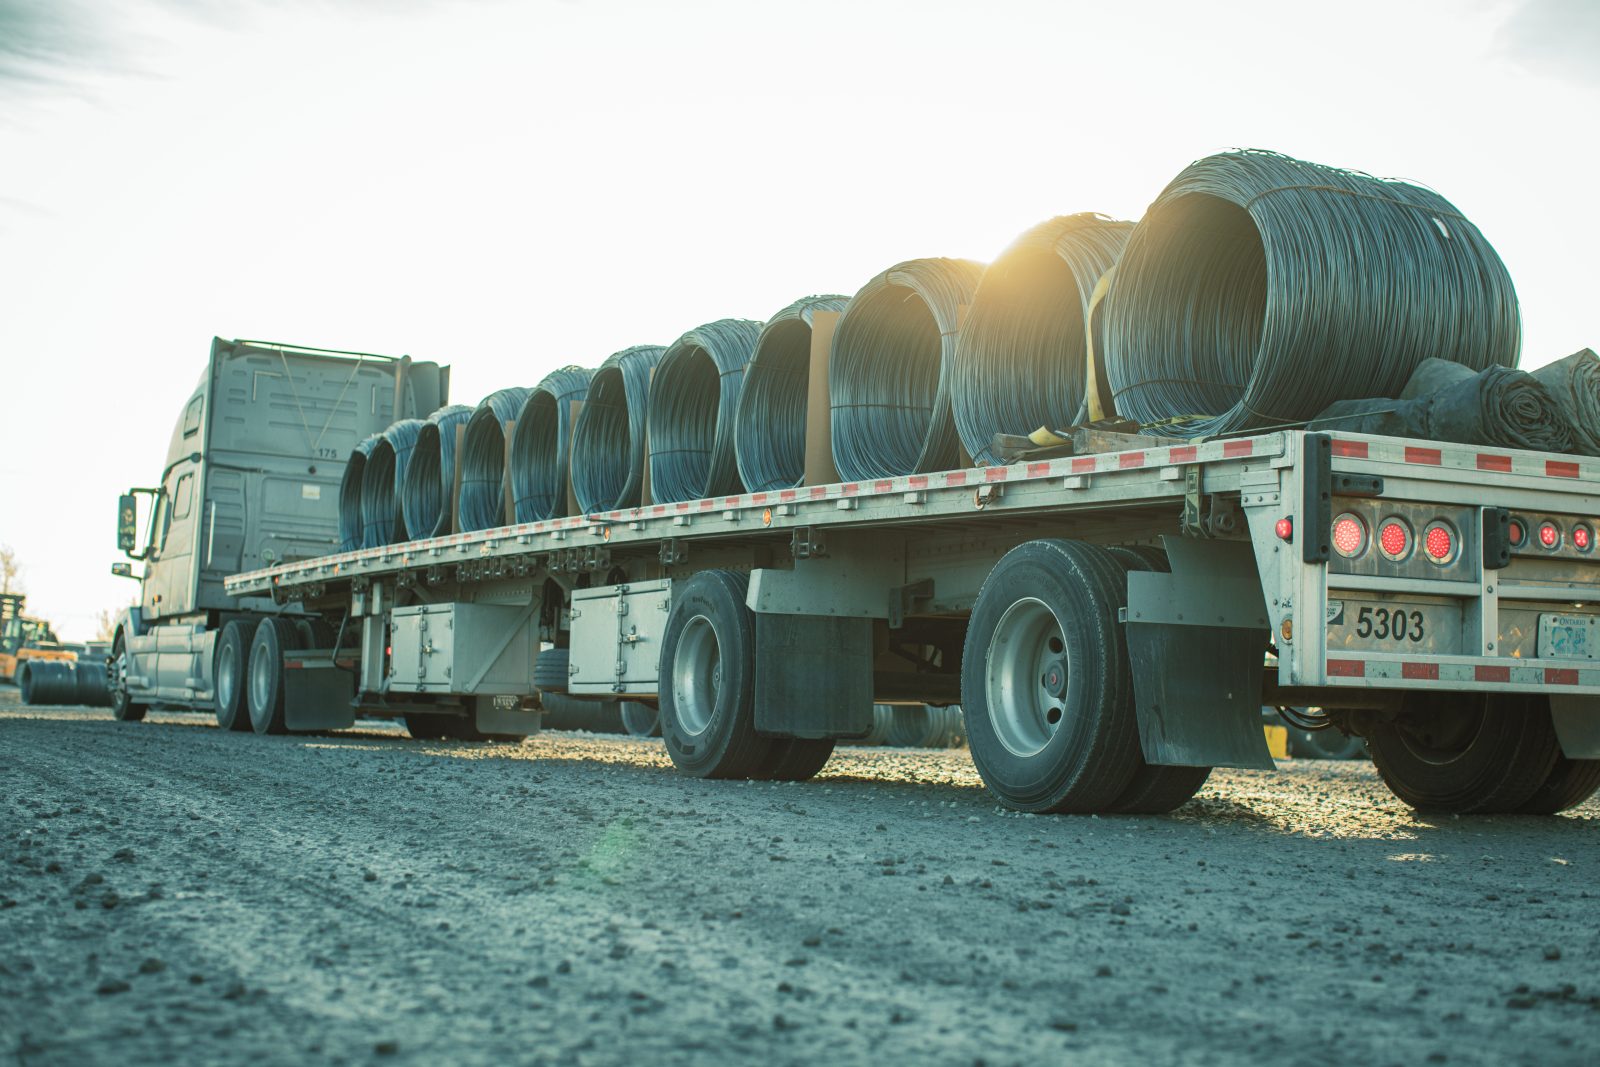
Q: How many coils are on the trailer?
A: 11